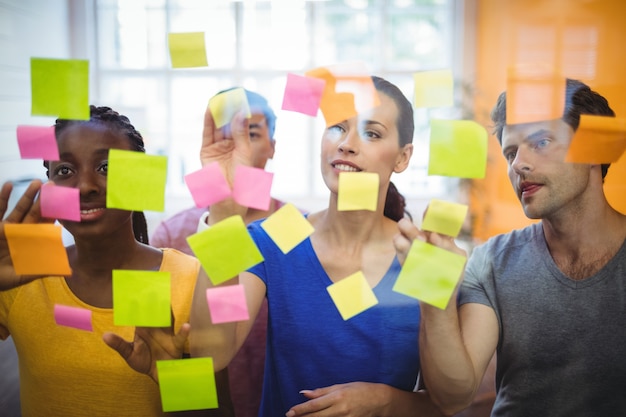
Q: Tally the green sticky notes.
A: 7